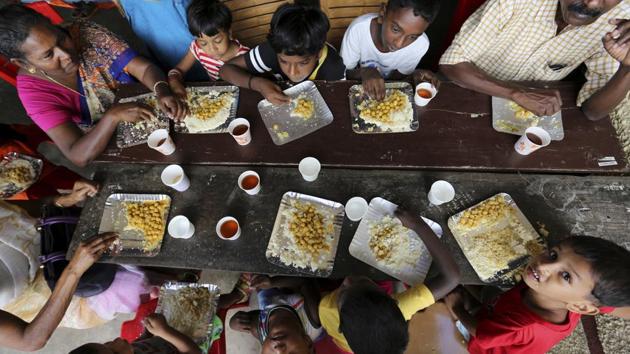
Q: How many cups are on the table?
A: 11